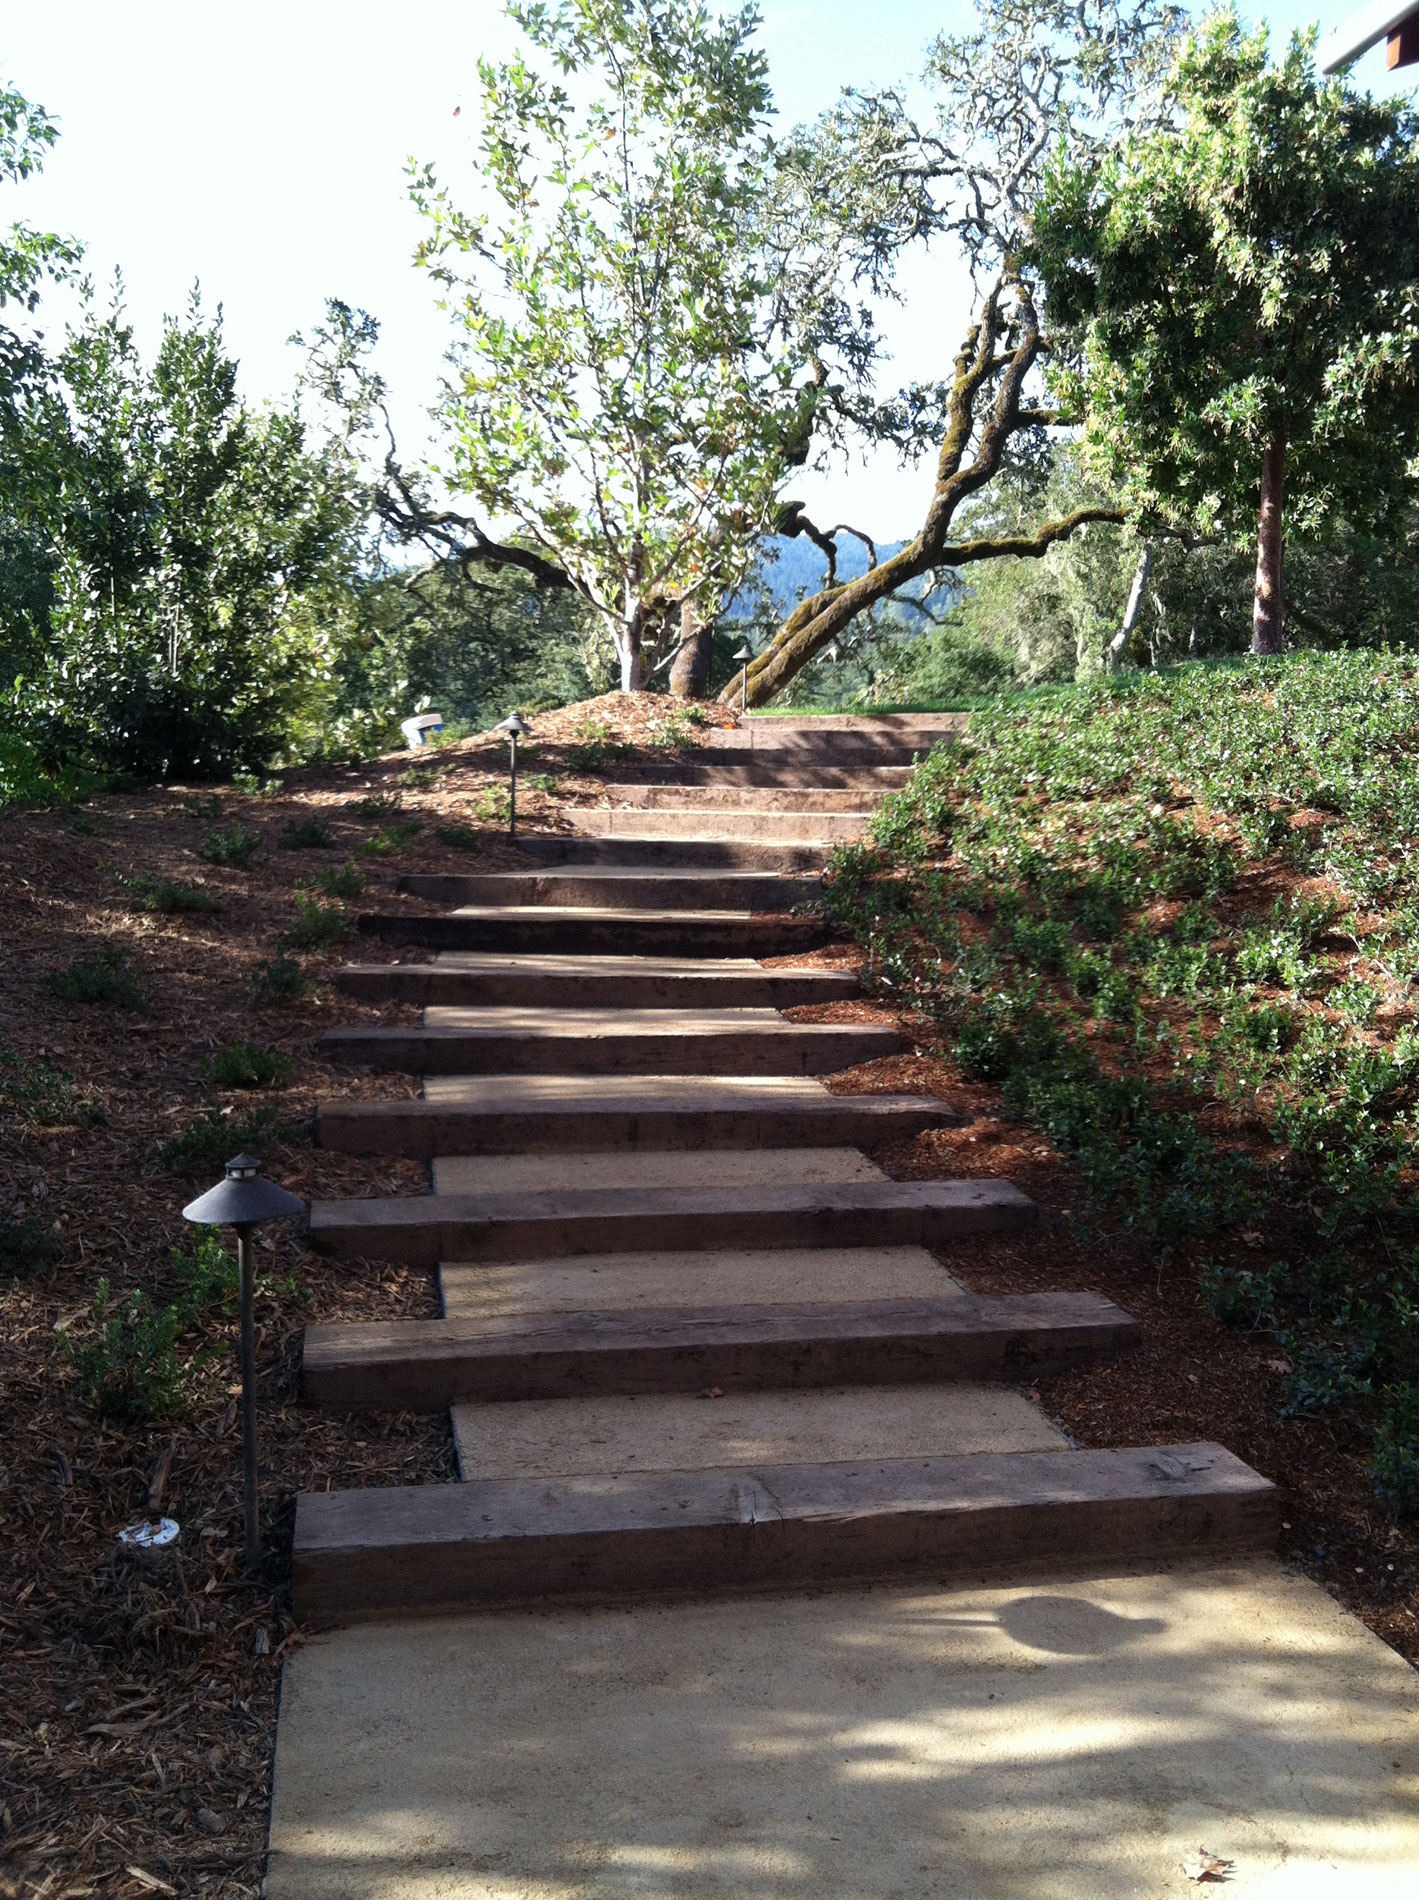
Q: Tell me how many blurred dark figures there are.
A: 0